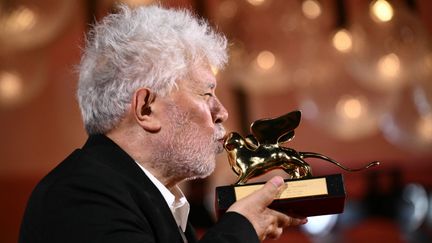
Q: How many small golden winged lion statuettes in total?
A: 1